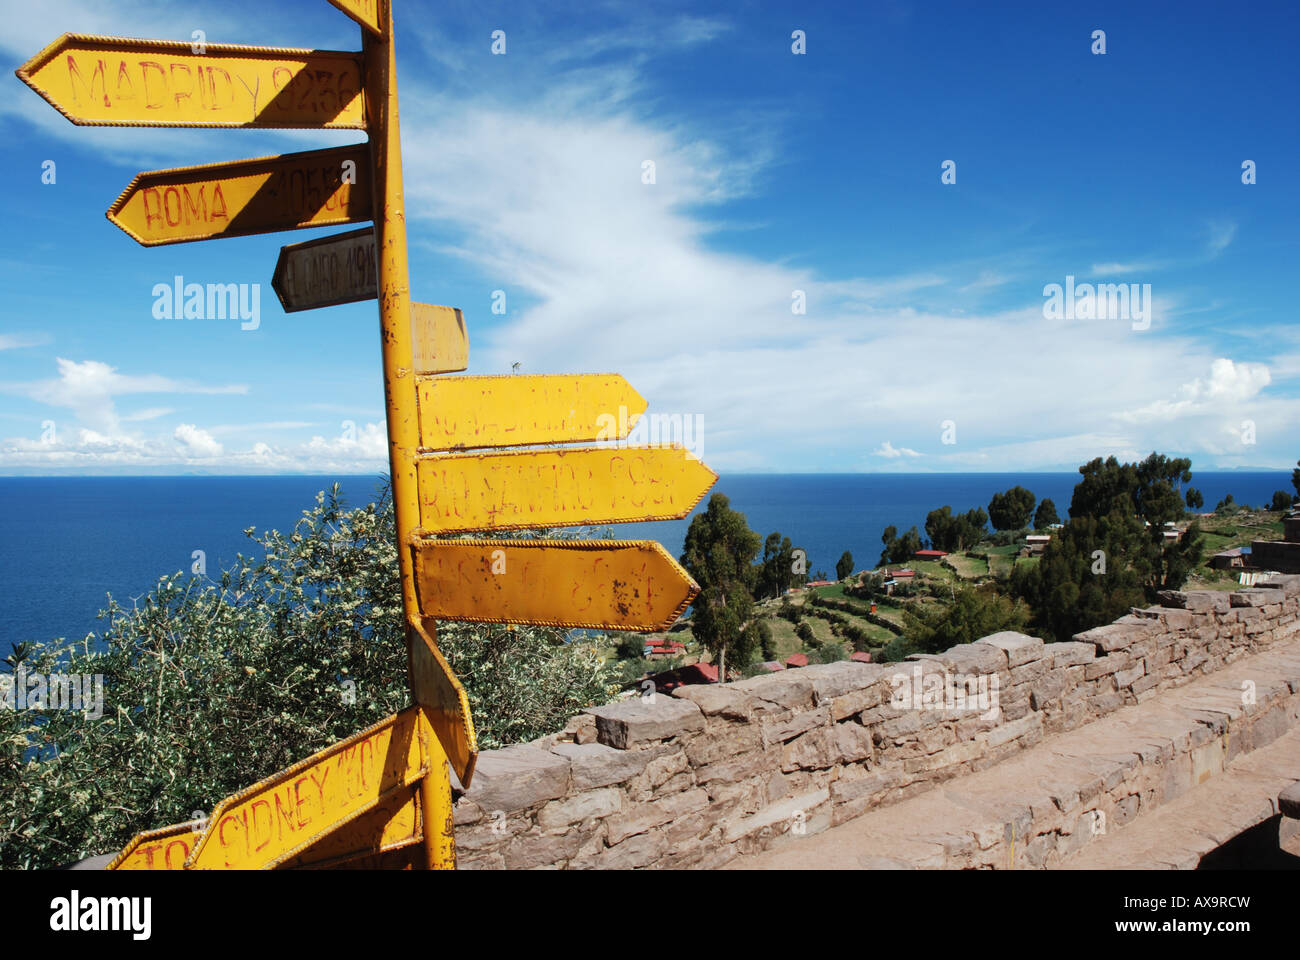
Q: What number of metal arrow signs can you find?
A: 11